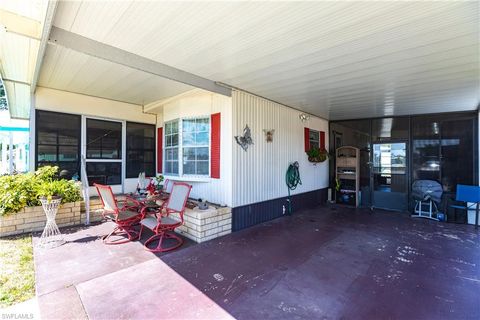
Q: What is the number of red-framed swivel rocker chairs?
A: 2